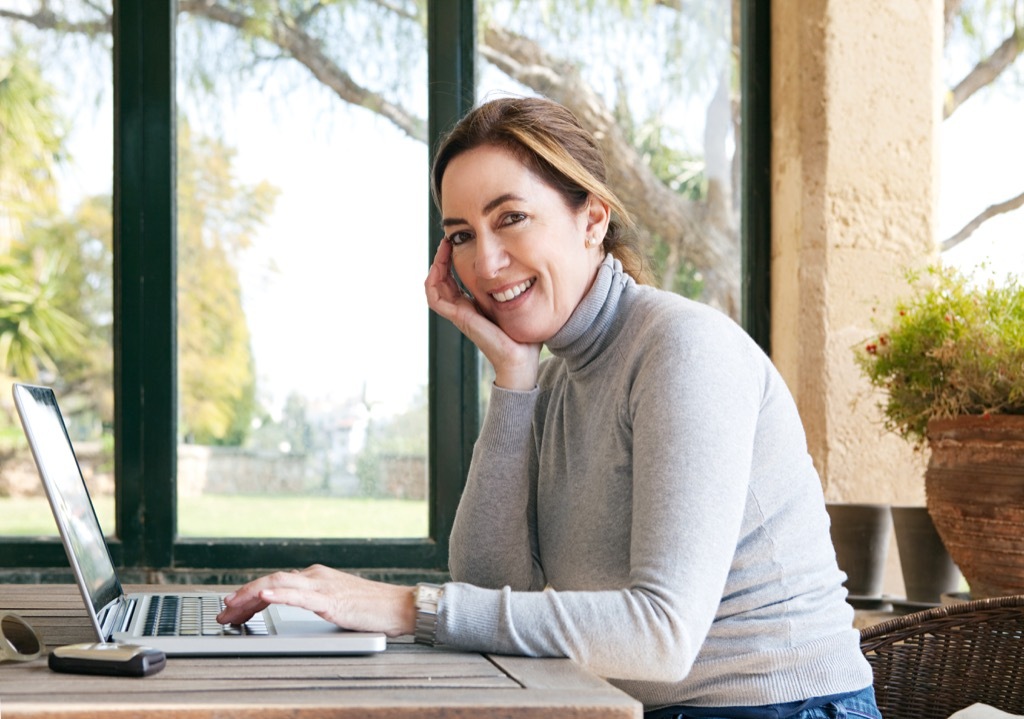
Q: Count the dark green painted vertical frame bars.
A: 3